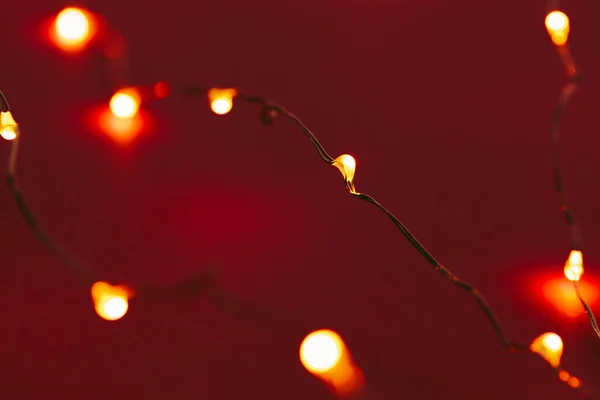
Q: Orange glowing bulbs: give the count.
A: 10